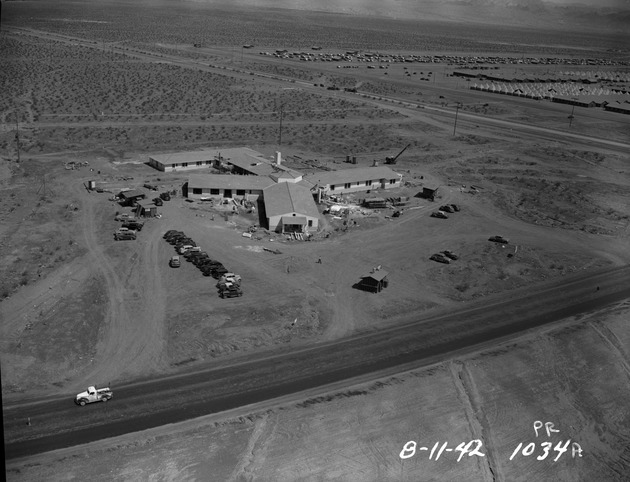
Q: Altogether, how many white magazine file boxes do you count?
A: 0